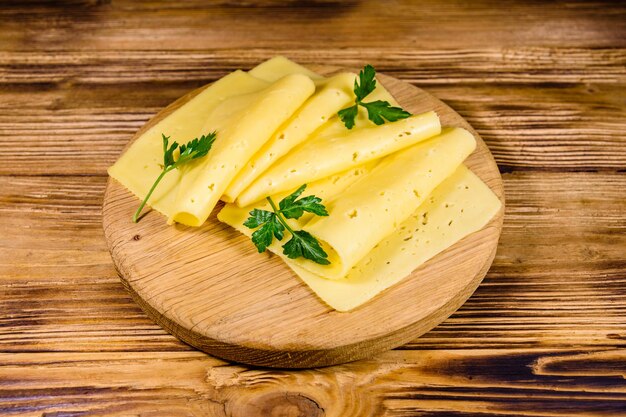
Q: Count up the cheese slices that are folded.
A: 4